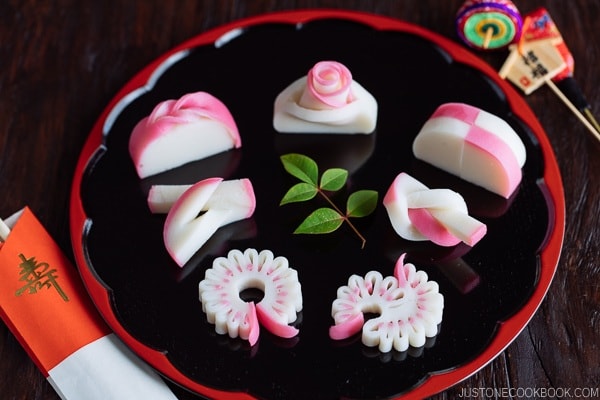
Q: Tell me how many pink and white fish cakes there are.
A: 7